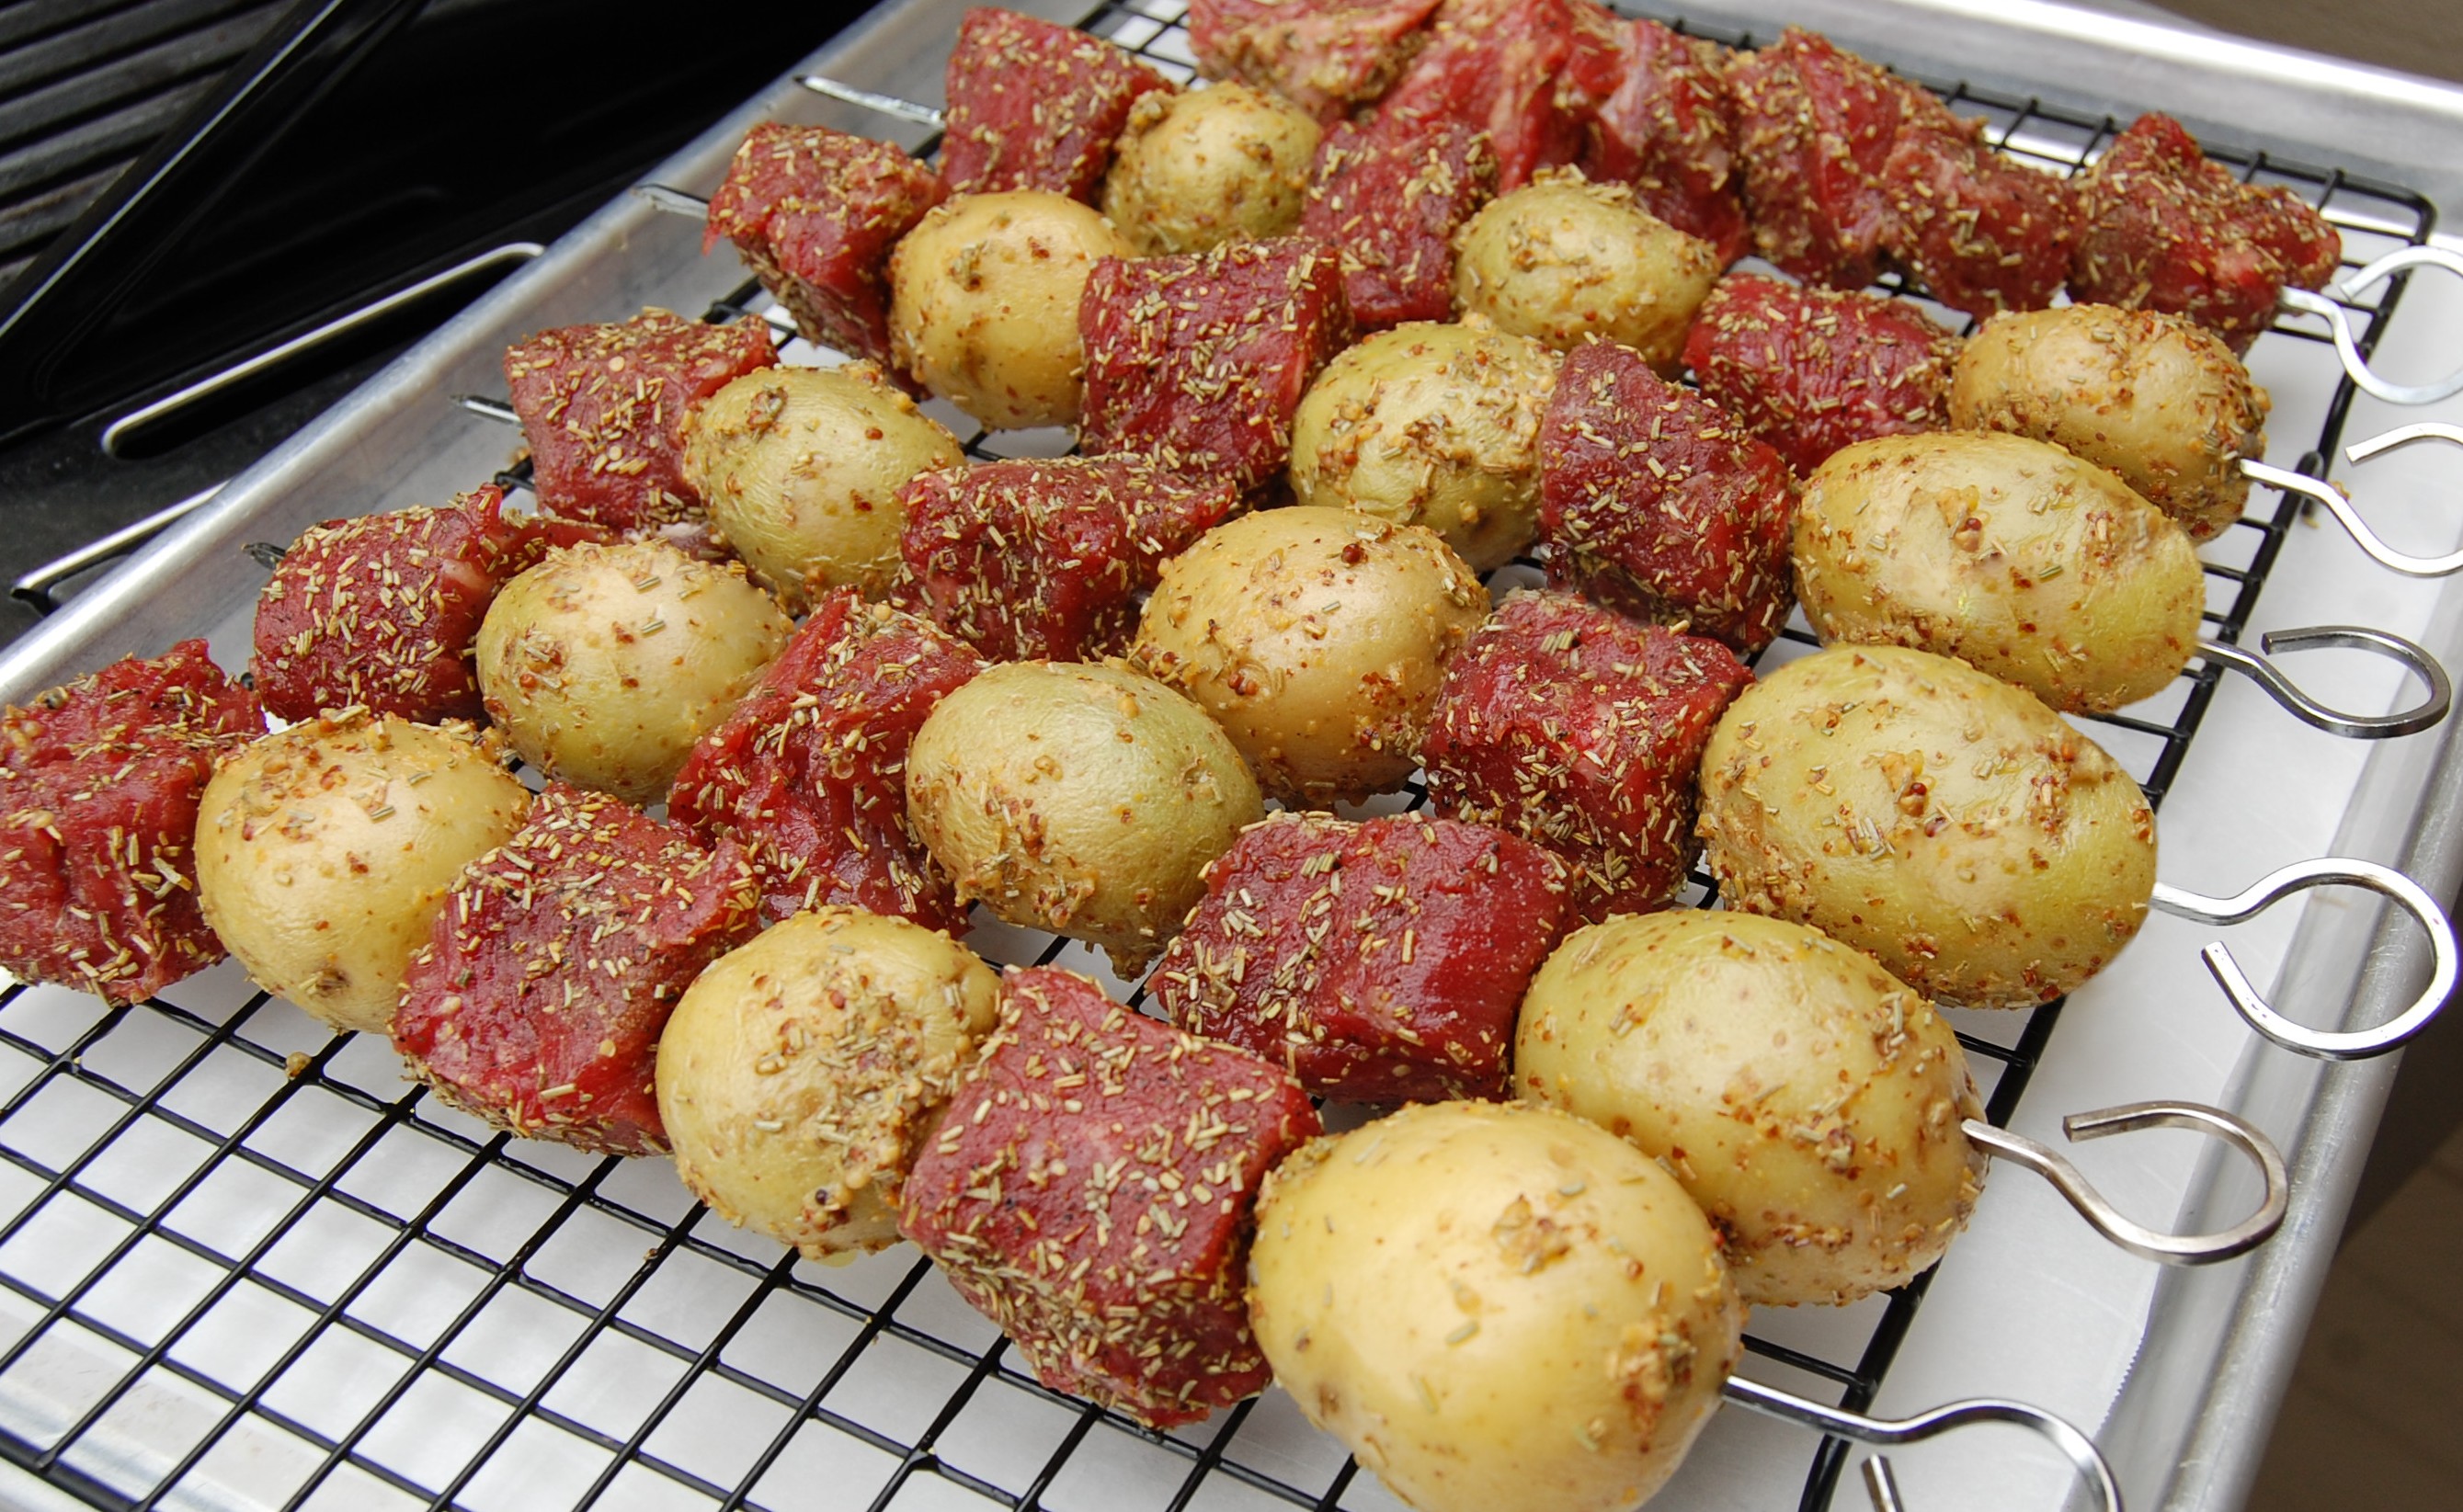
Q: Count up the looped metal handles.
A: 6